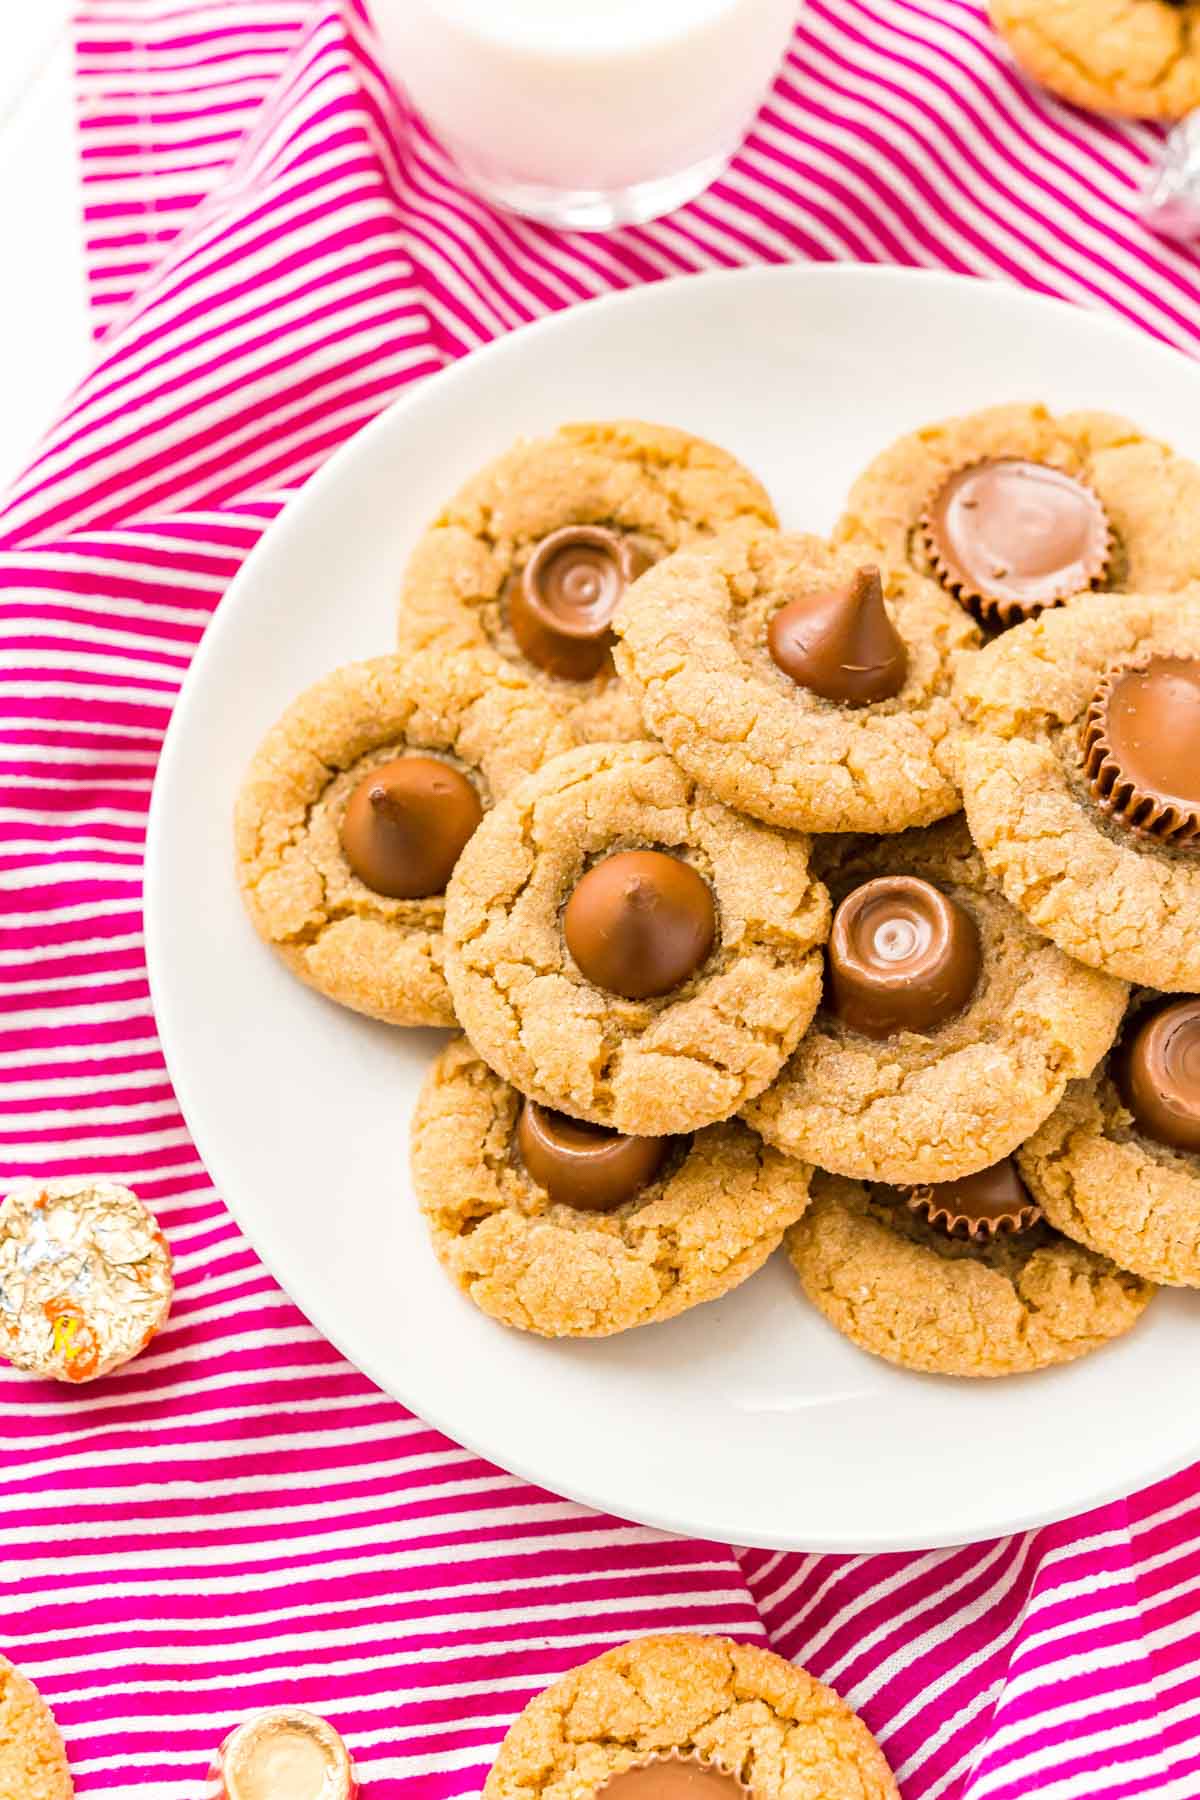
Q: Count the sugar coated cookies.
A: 13